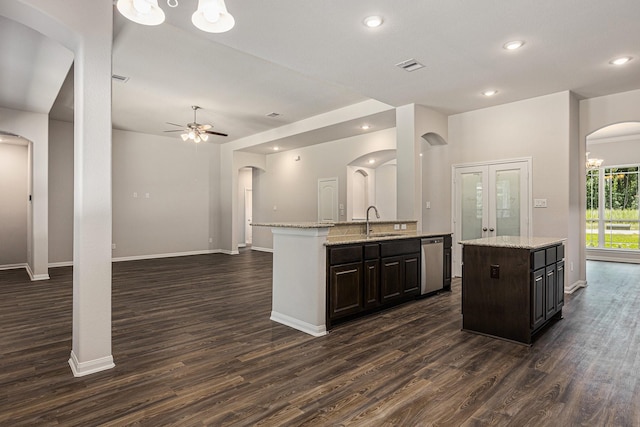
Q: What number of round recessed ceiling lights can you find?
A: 7